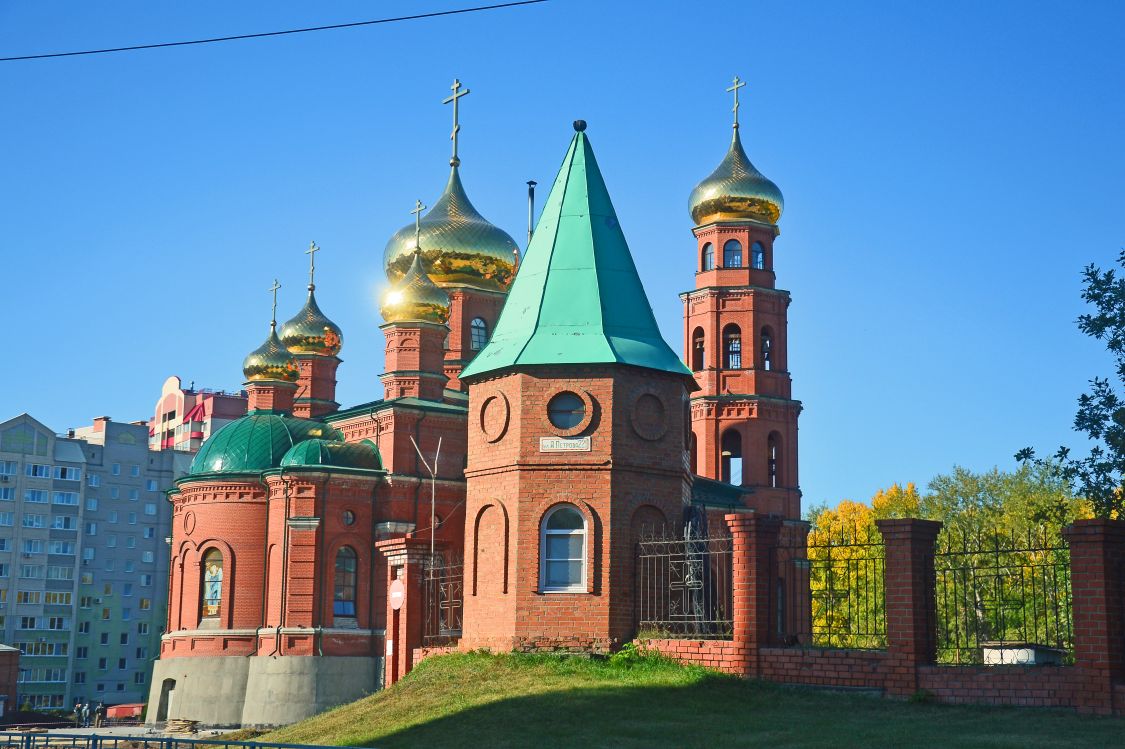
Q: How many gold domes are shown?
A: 5